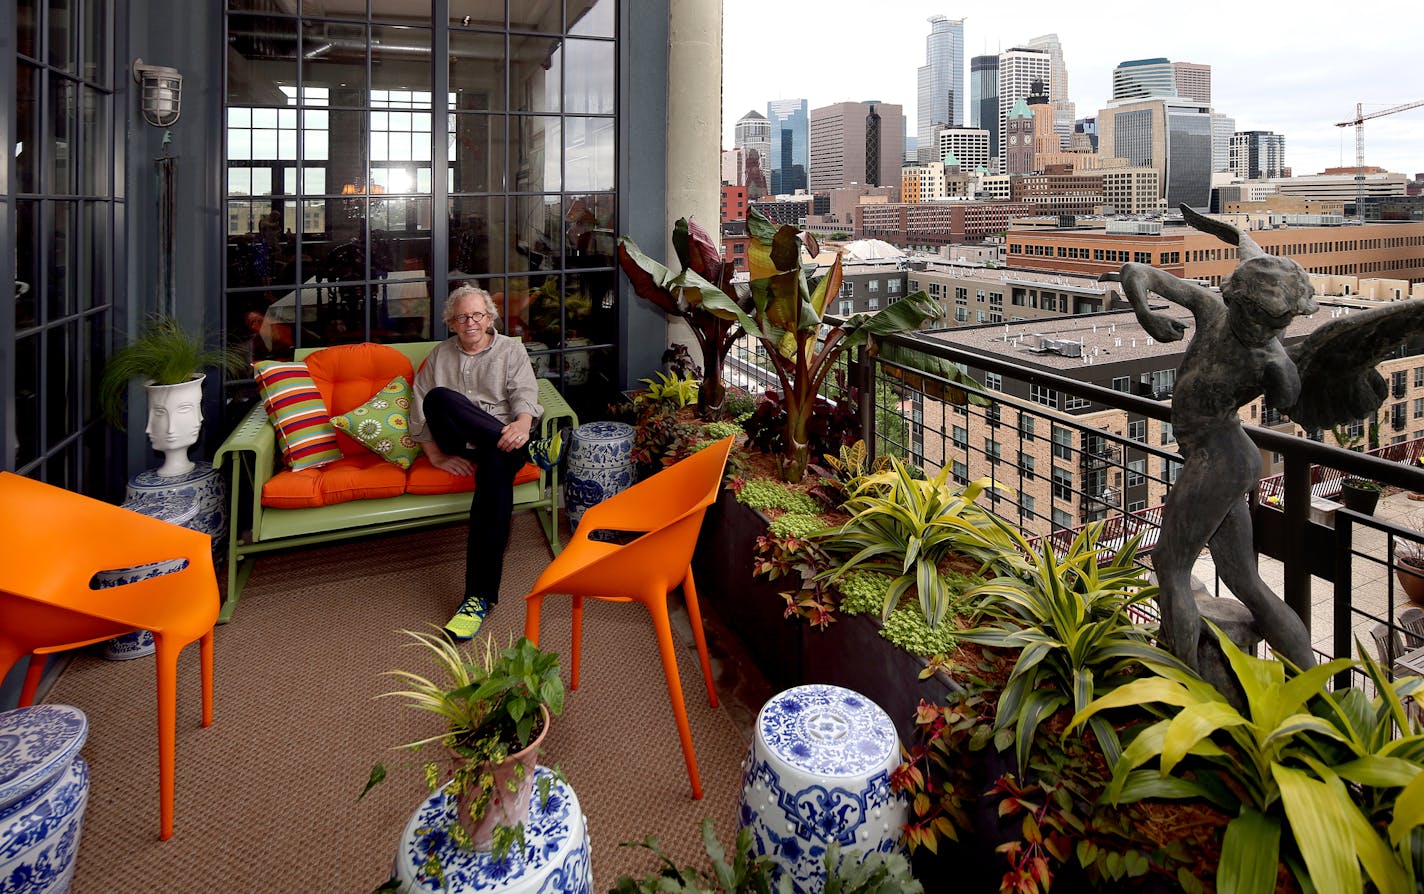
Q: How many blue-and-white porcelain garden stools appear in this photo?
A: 6